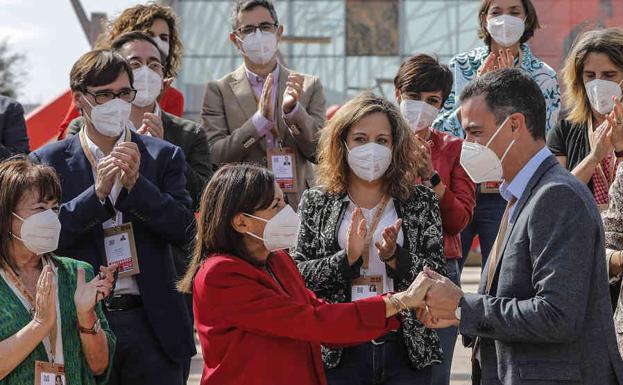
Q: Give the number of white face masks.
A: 11